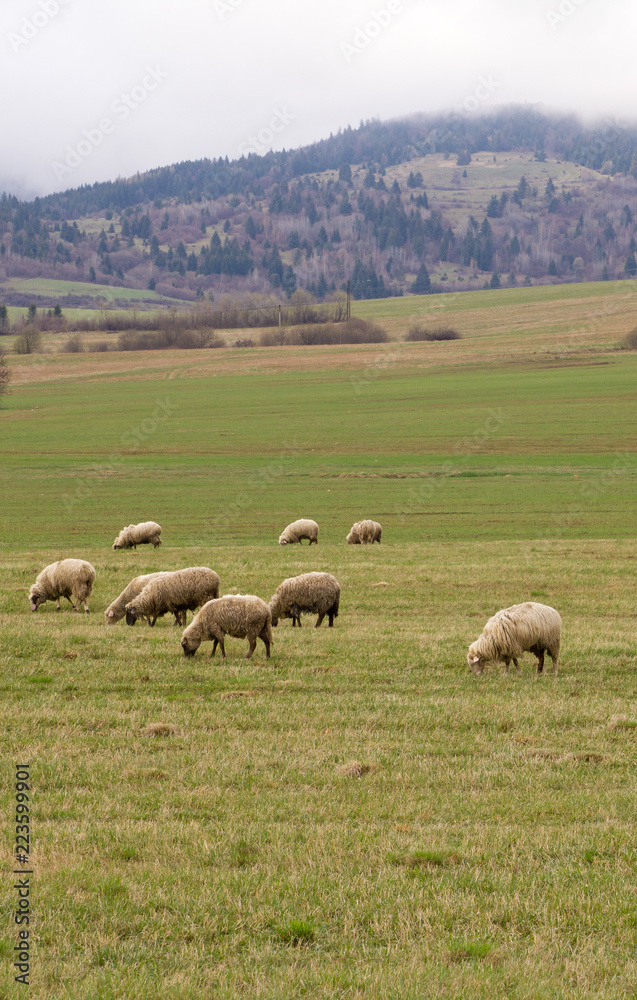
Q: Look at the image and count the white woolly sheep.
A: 9